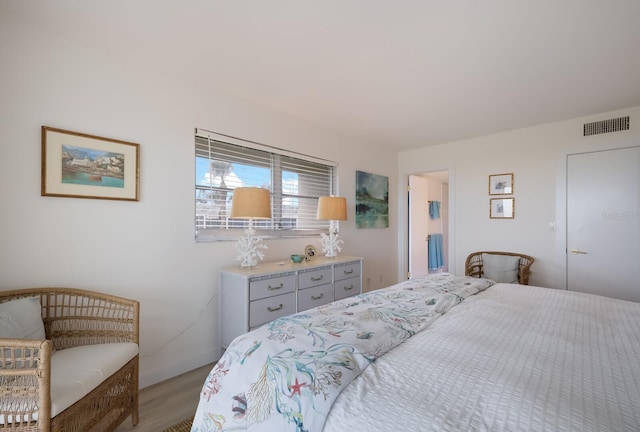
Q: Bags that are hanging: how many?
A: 0